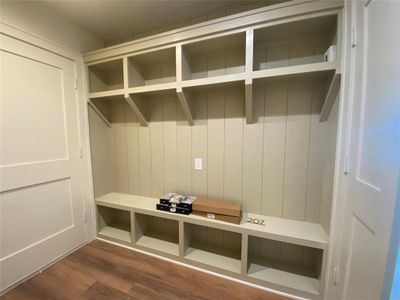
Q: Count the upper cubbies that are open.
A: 4